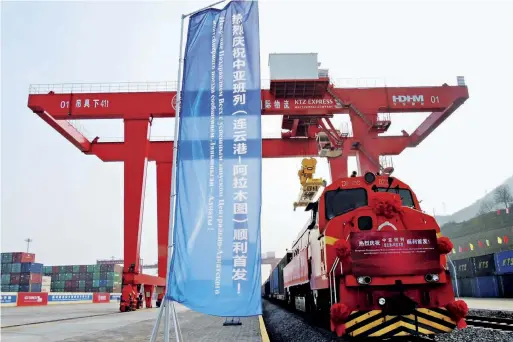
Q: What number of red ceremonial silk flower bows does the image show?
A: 5